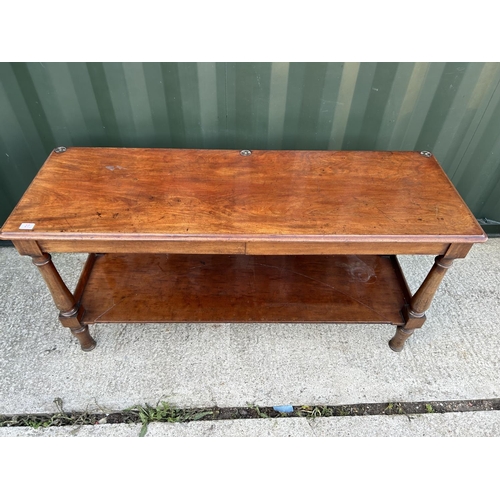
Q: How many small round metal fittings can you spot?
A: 3